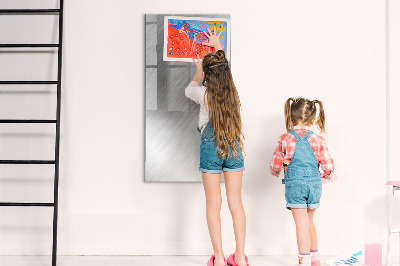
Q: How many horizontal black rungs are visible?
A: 6